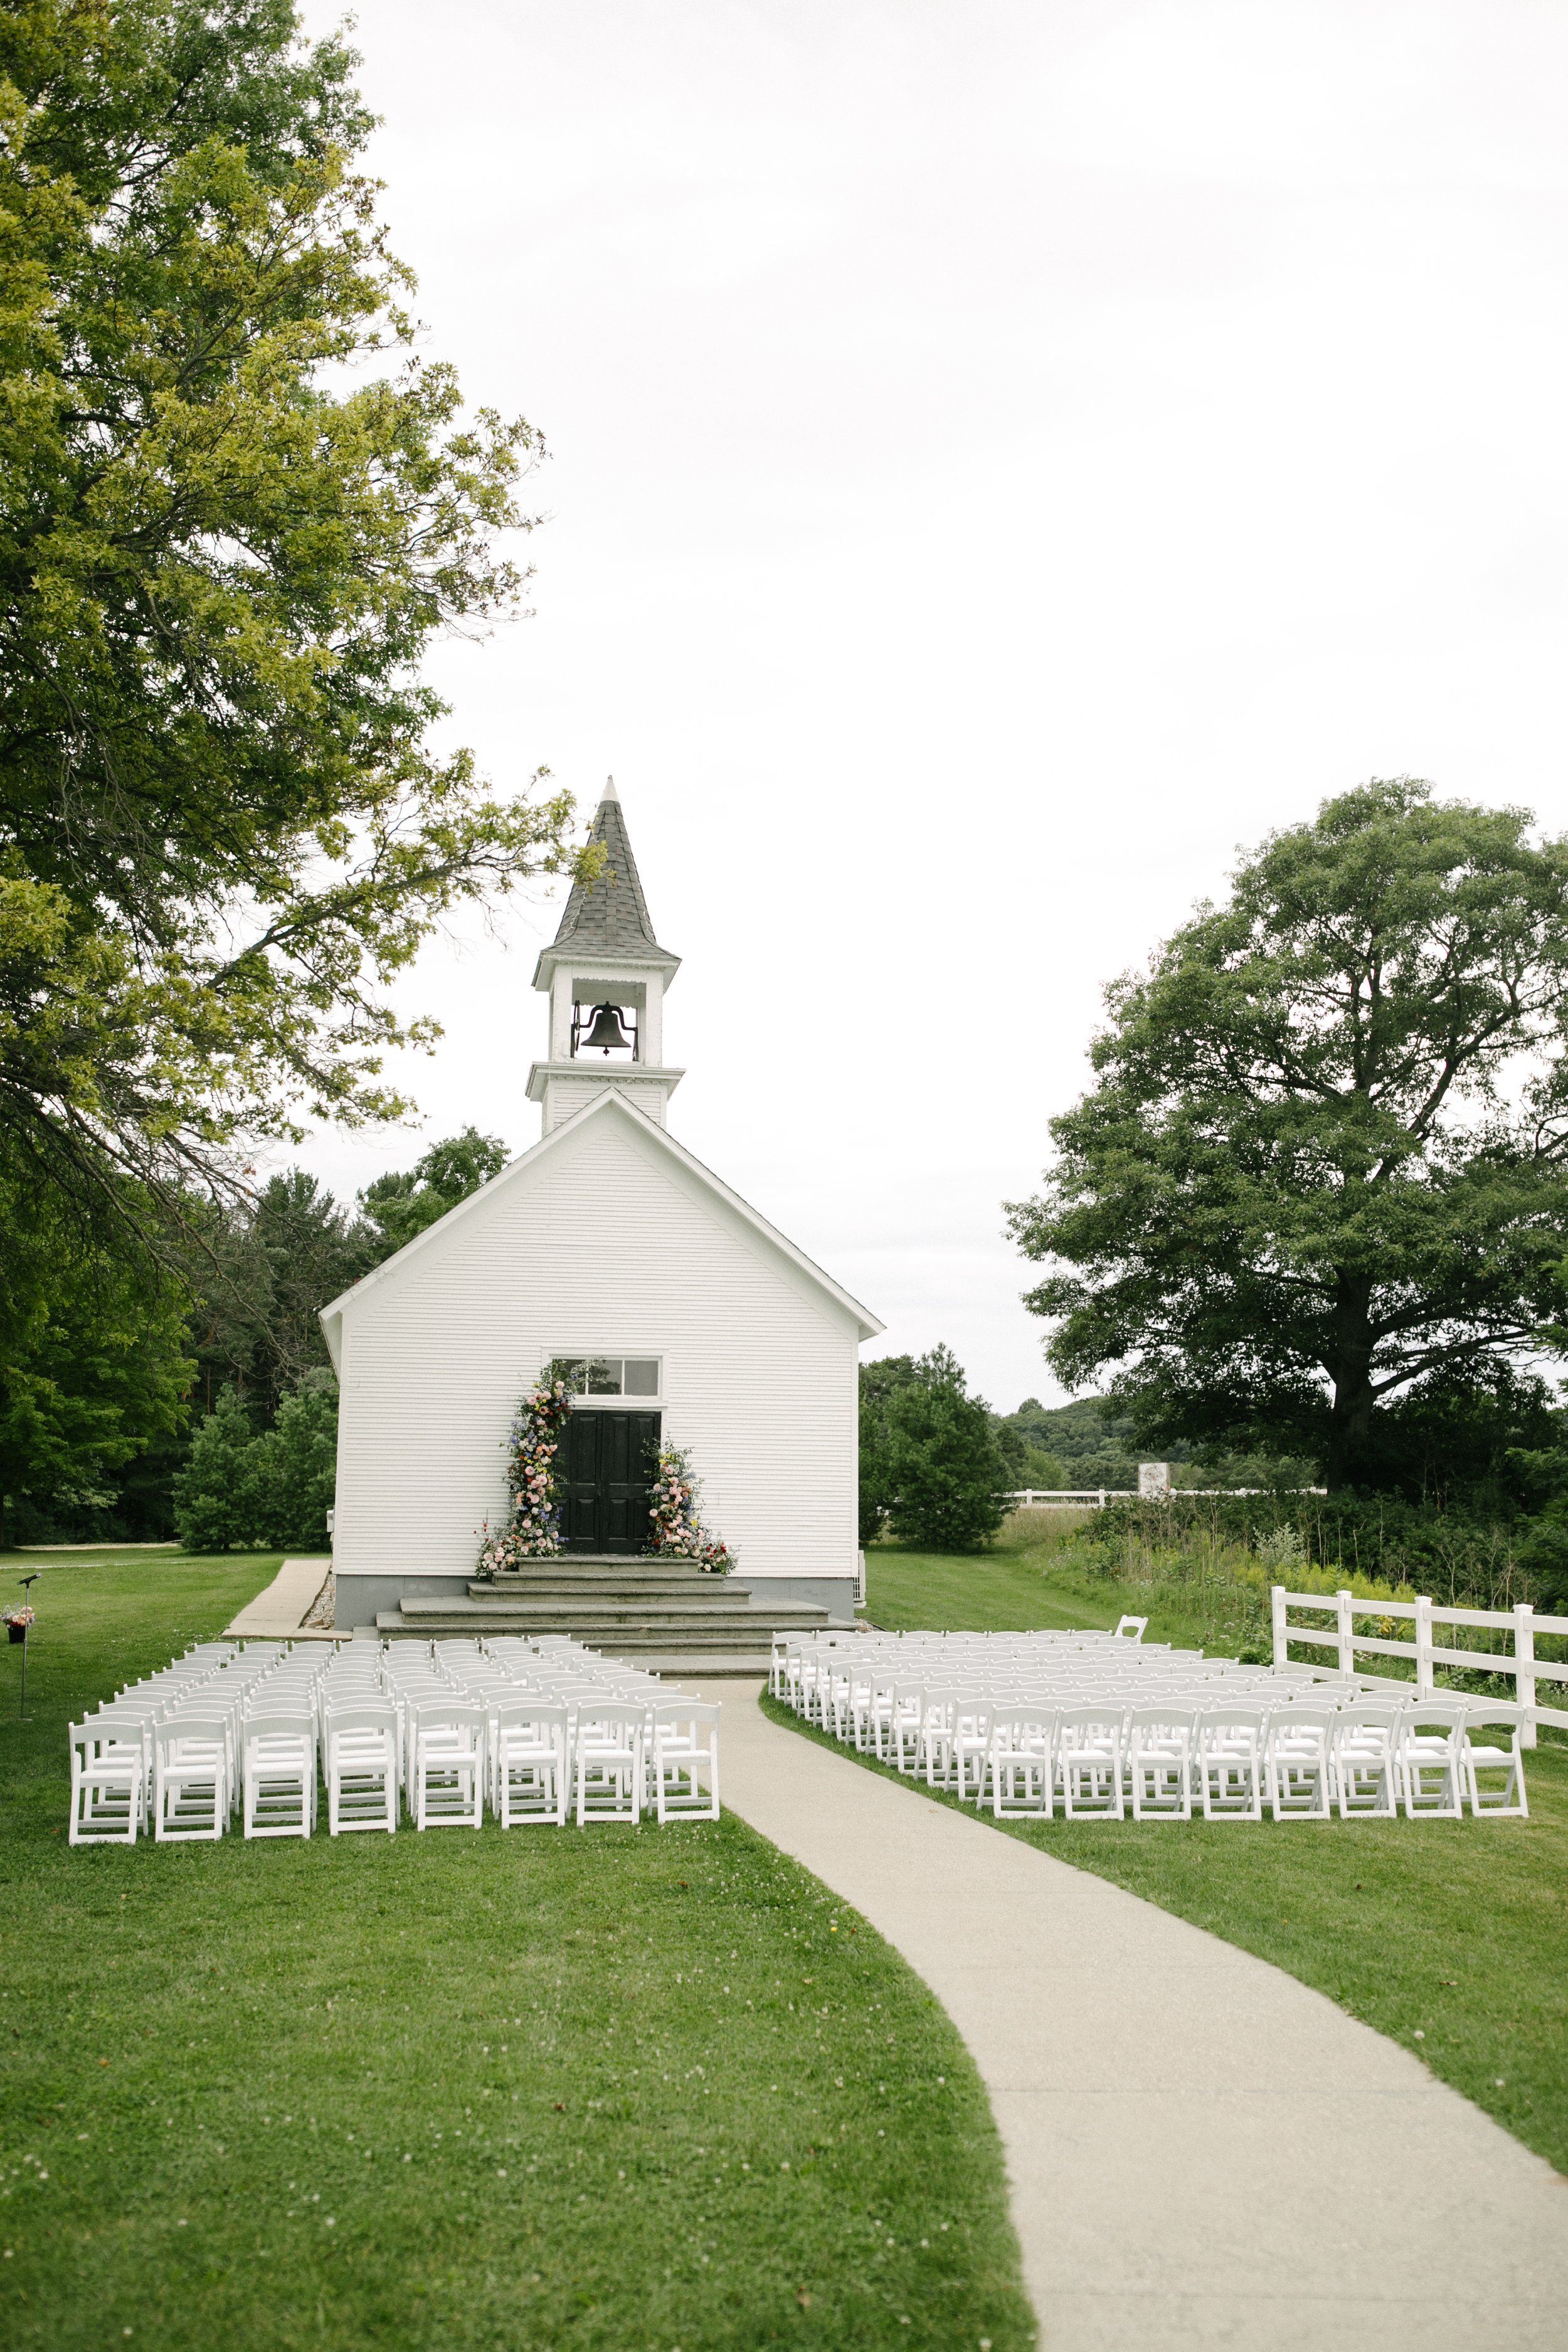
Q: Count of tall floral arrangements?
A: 2